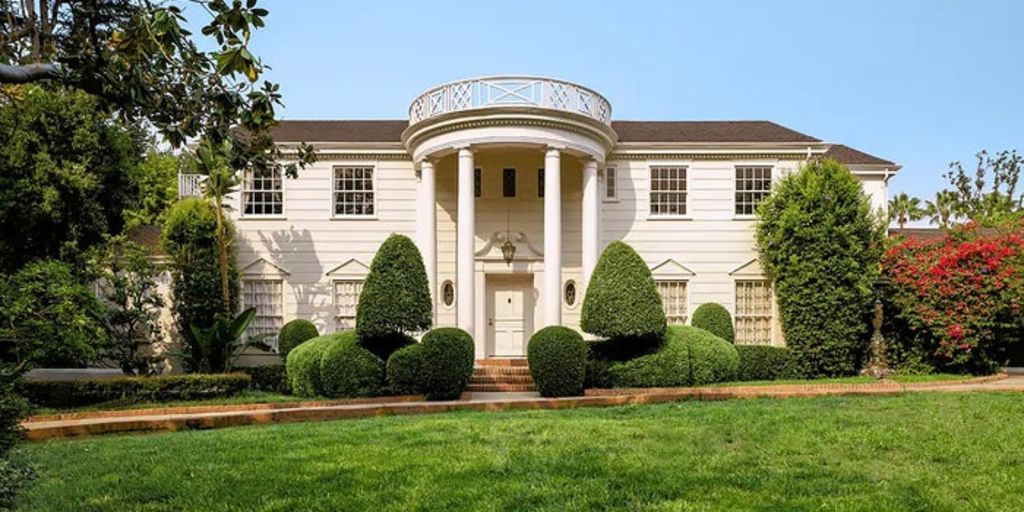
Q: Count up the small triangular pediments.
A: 4